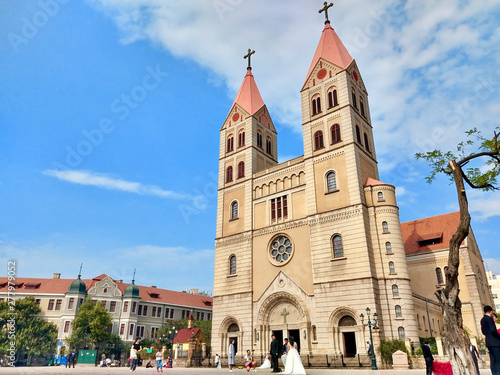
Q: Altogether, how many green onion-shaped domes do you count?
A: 2